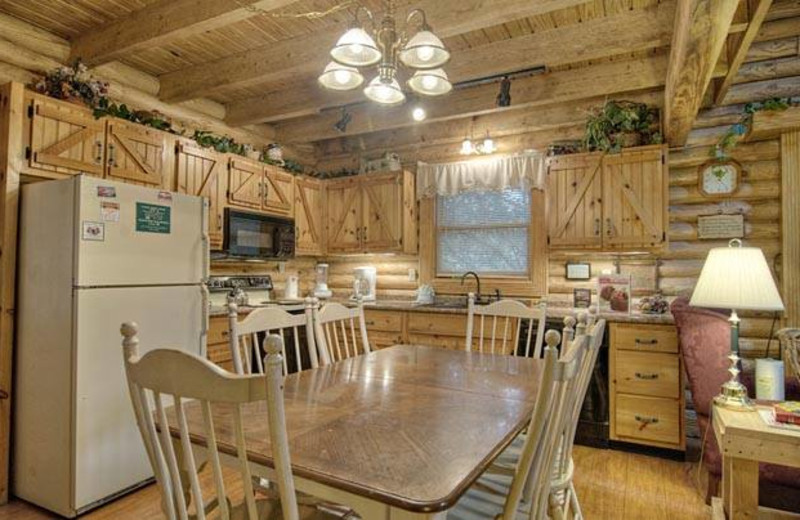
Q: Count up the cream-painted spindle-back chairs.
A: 6